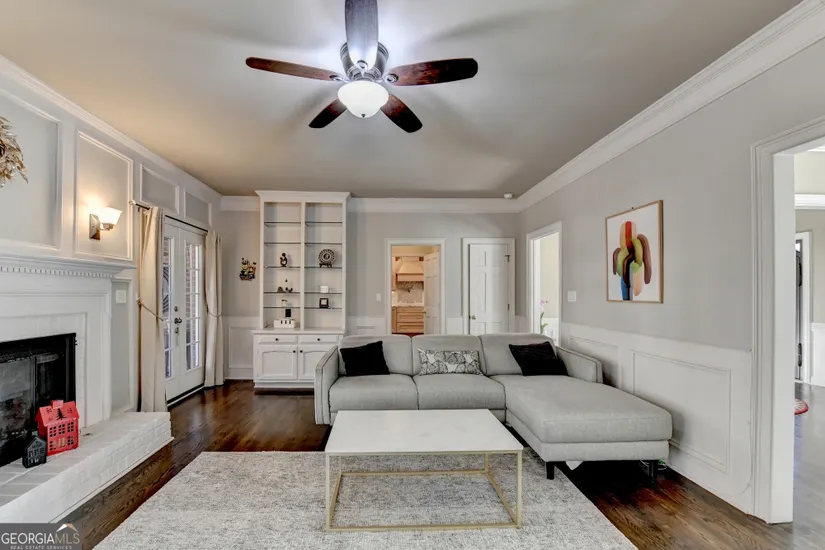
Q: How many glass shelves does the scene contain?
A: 10